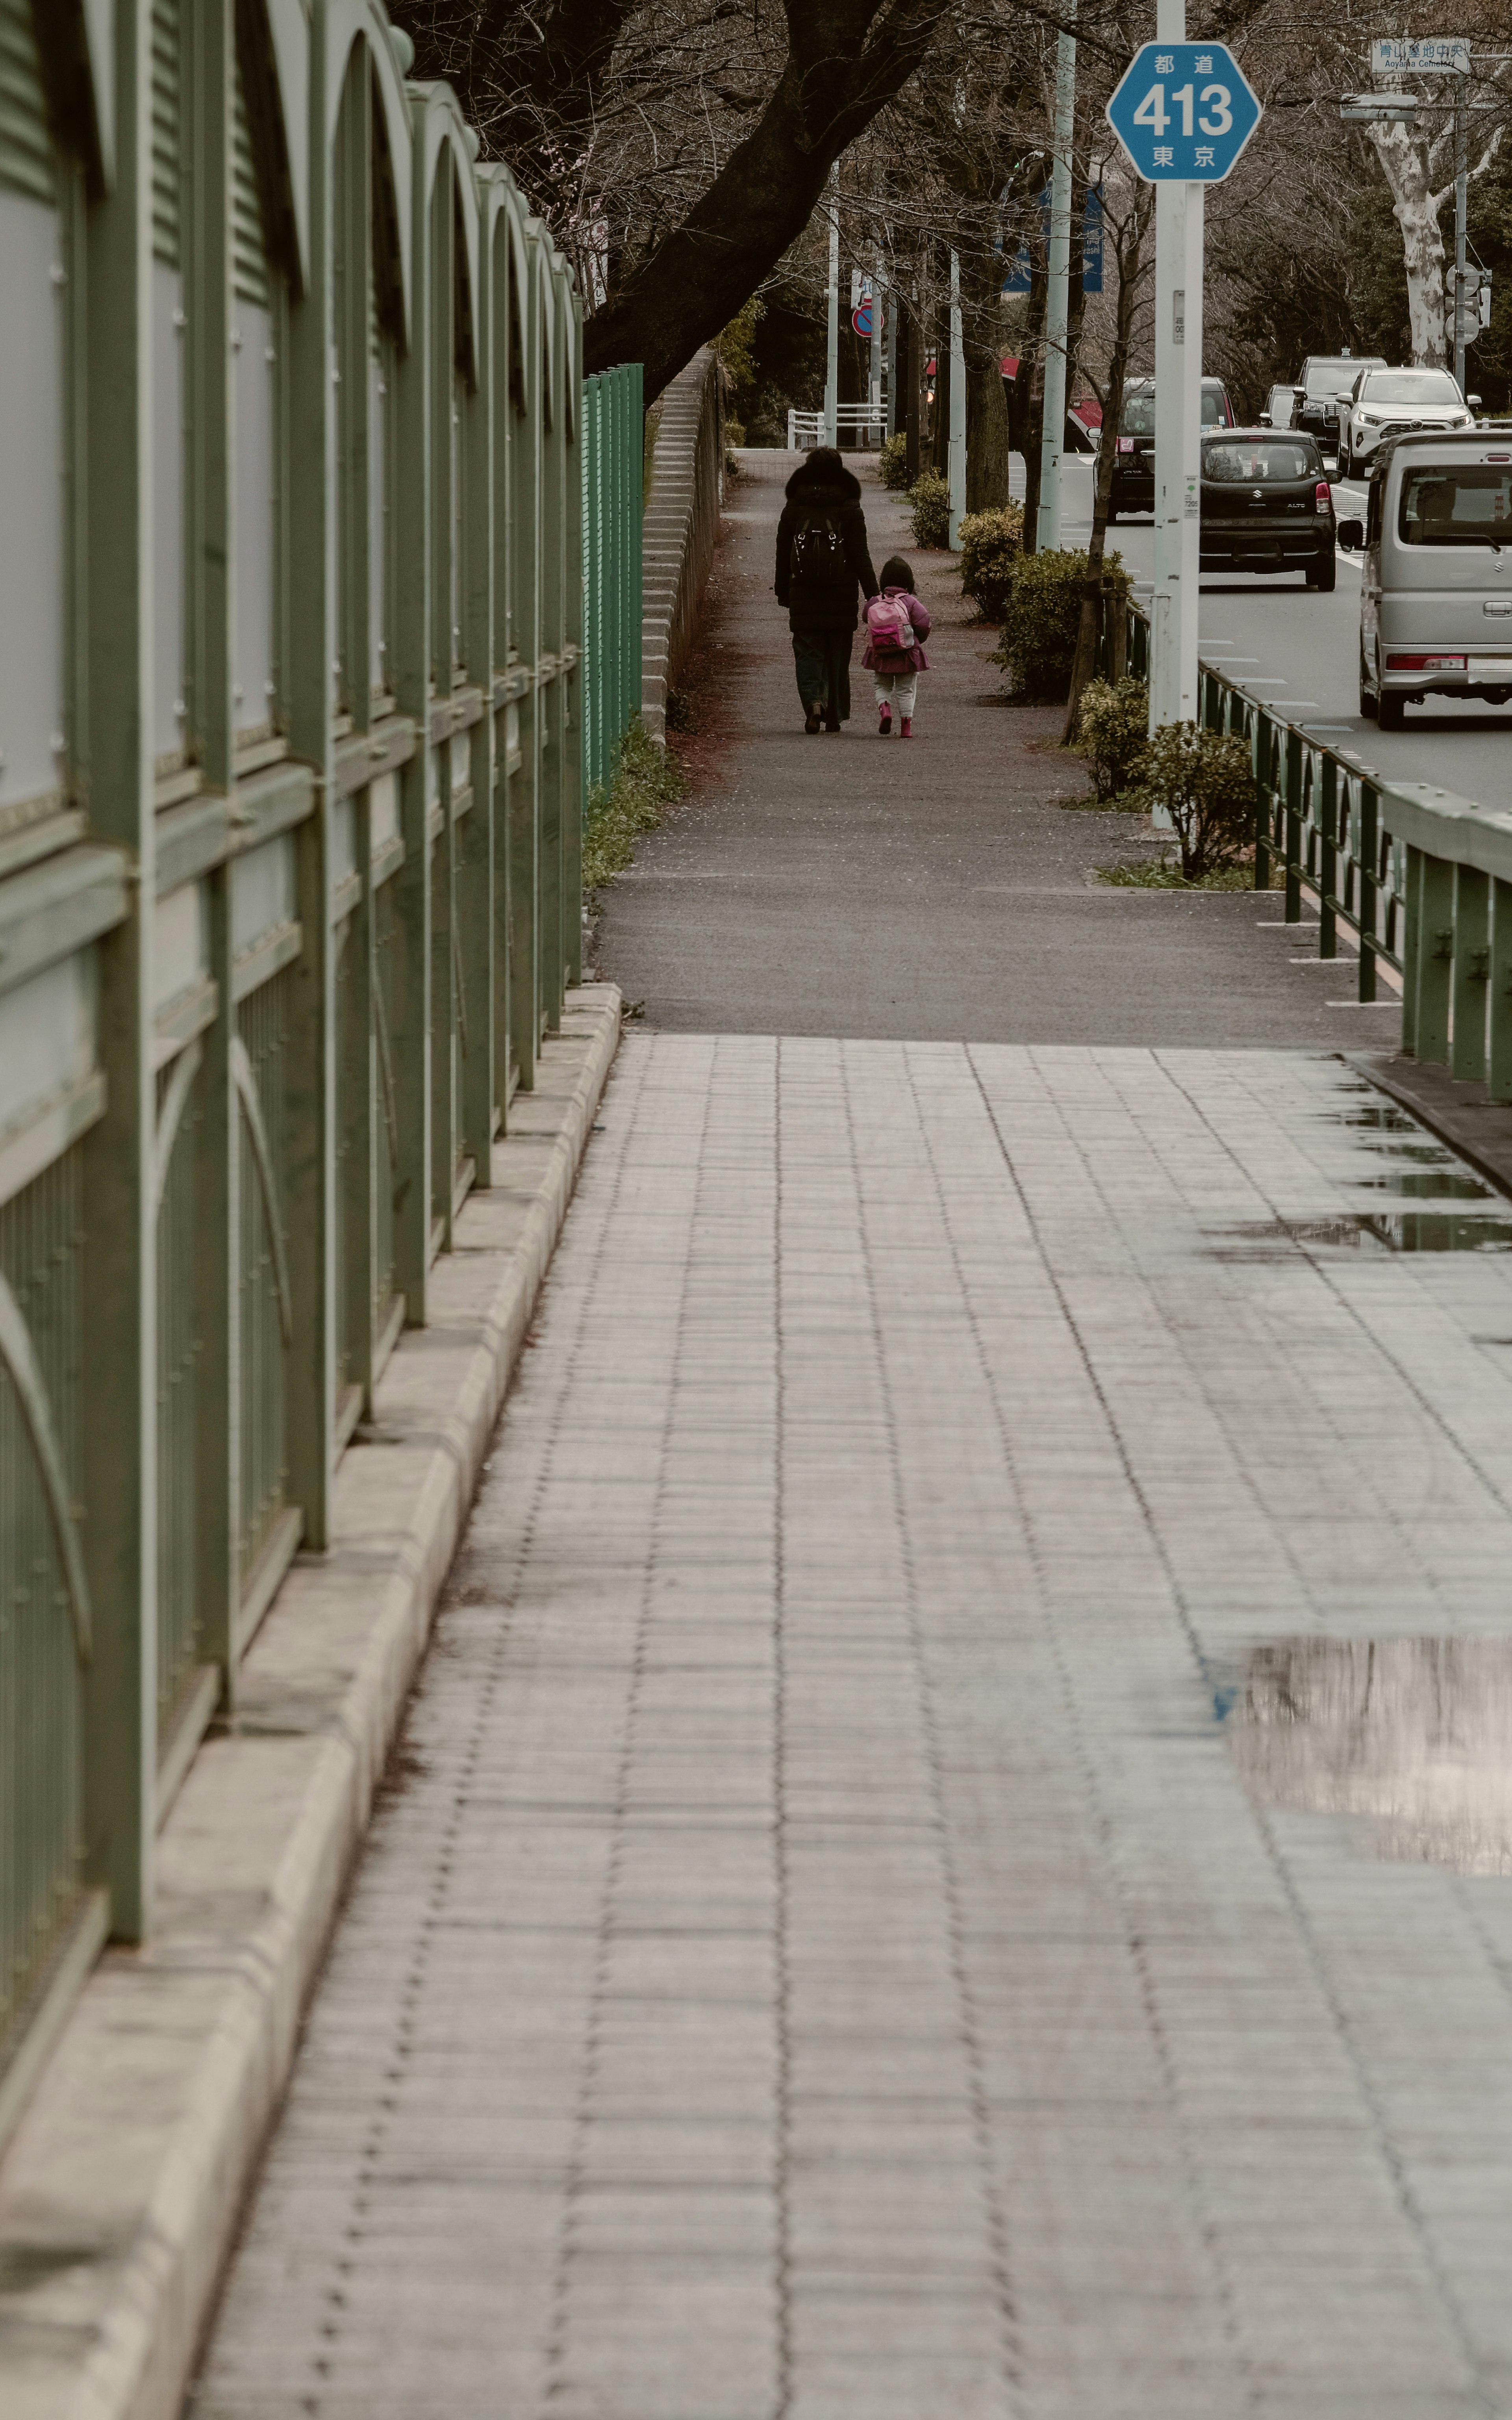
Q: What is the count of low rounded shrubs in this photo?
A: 6